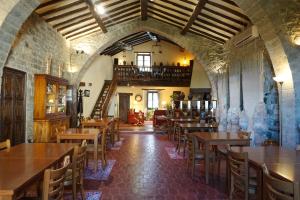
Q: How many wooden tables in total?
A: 7